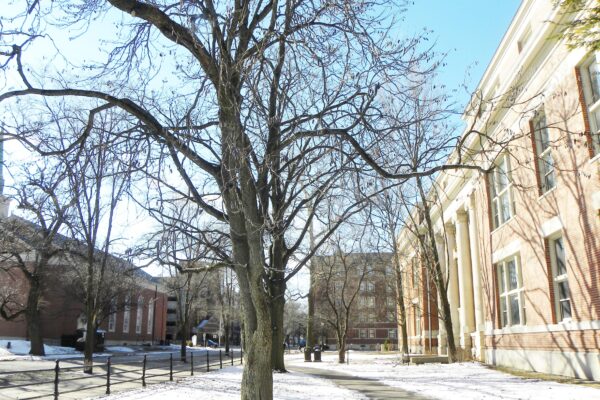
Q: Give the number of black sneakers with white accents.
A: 0